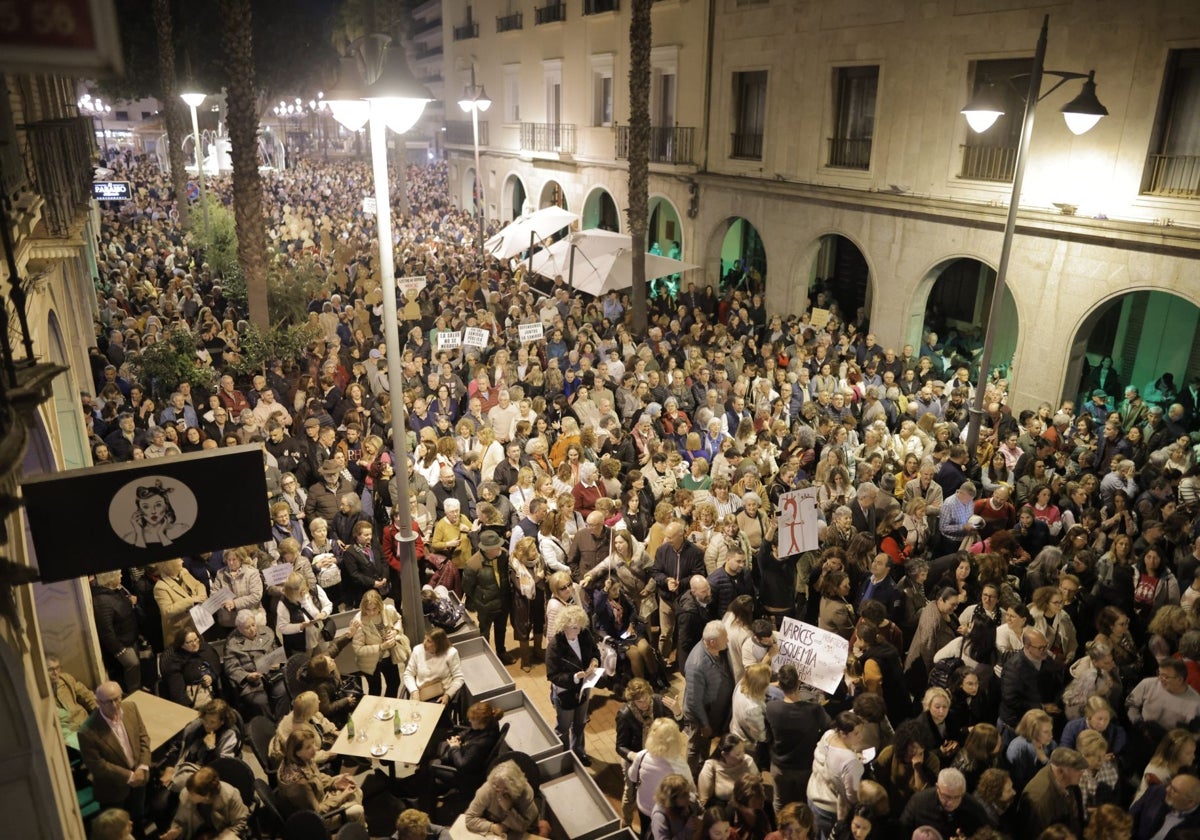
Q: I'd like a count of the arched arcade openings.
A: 9